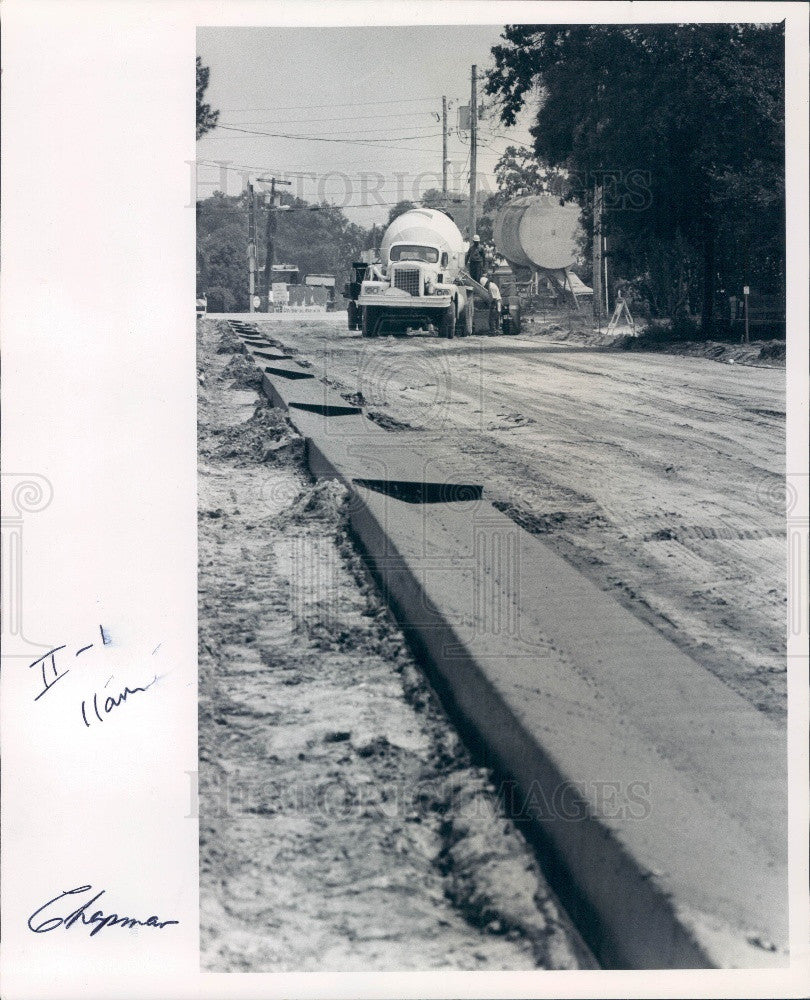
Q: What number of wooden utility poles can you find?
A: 5